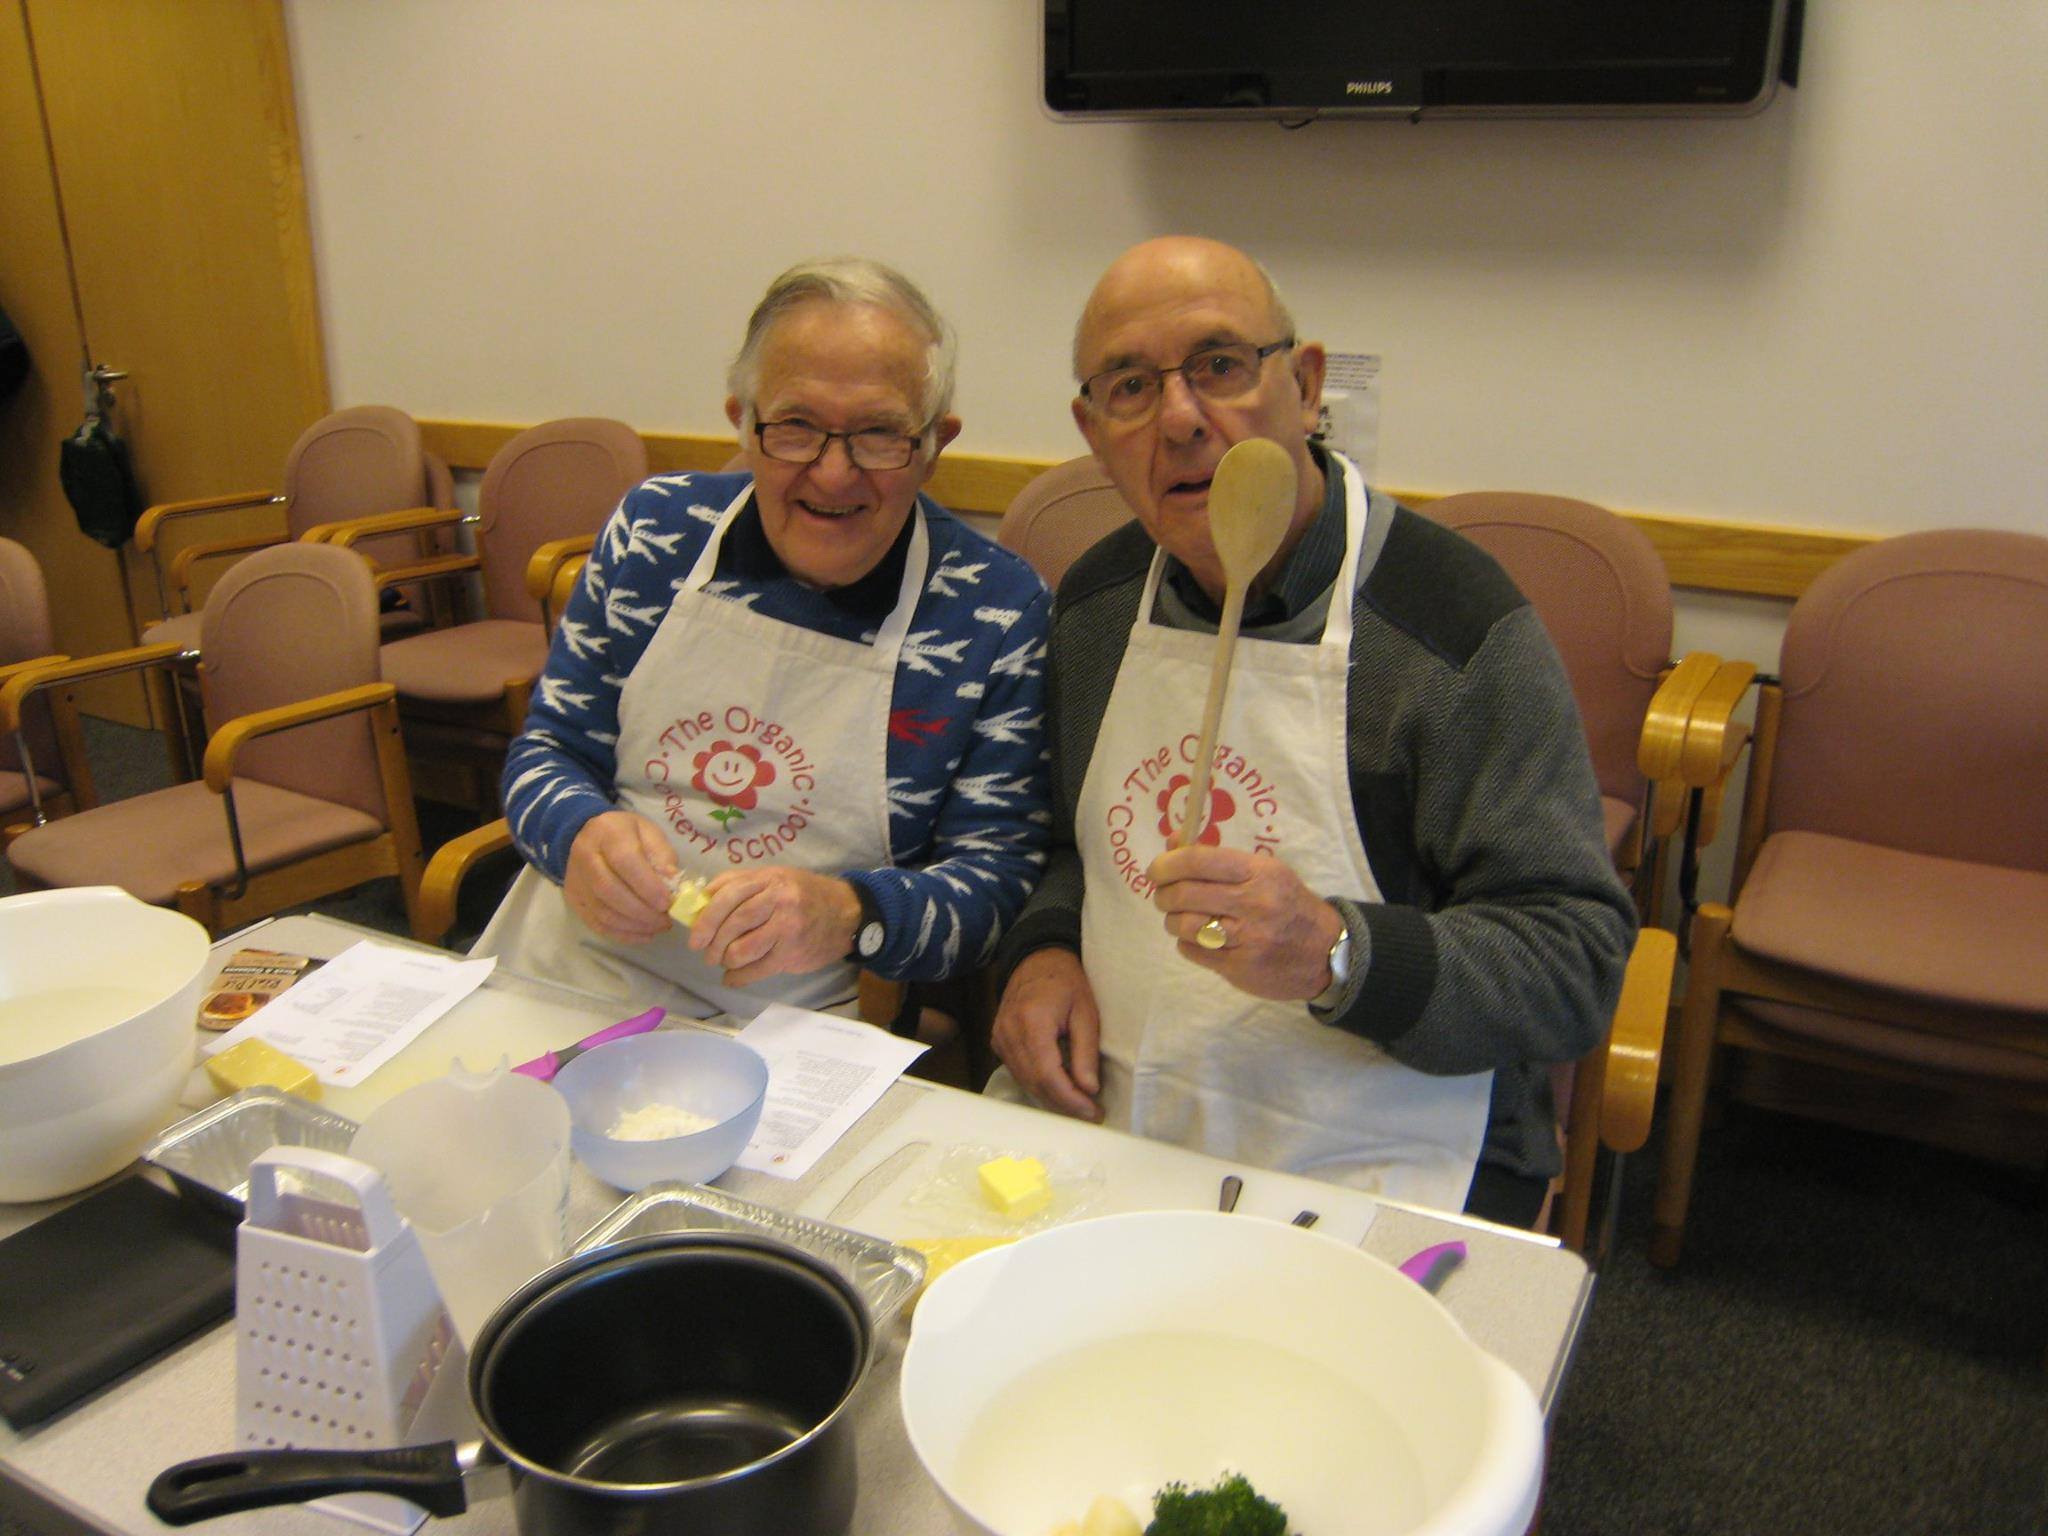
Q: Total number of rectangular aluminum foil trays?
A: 2